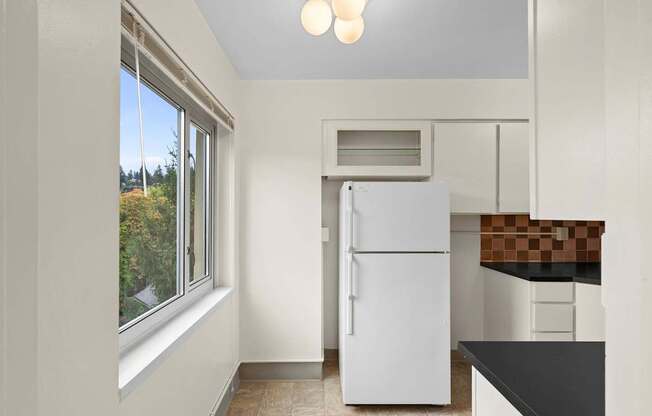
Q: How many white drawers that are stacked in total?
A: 3